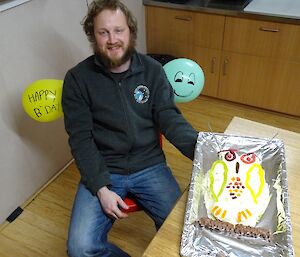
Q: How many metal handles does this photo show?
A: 4